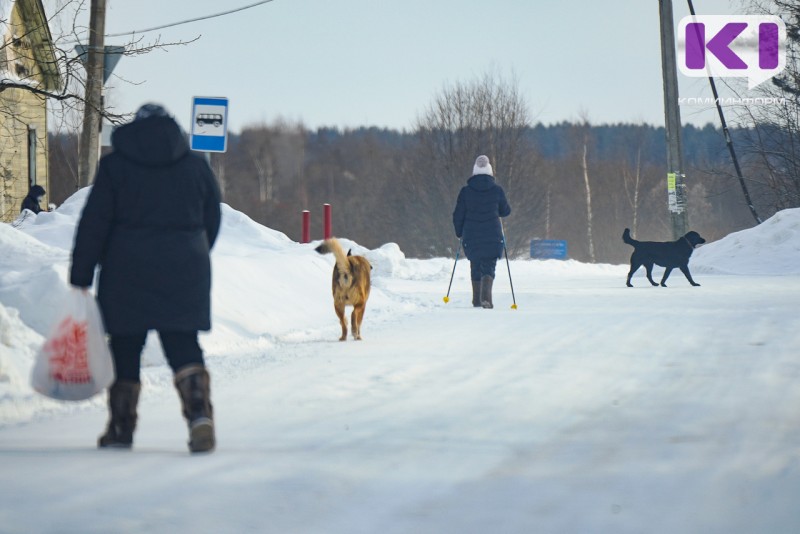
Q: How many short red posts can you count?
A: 2